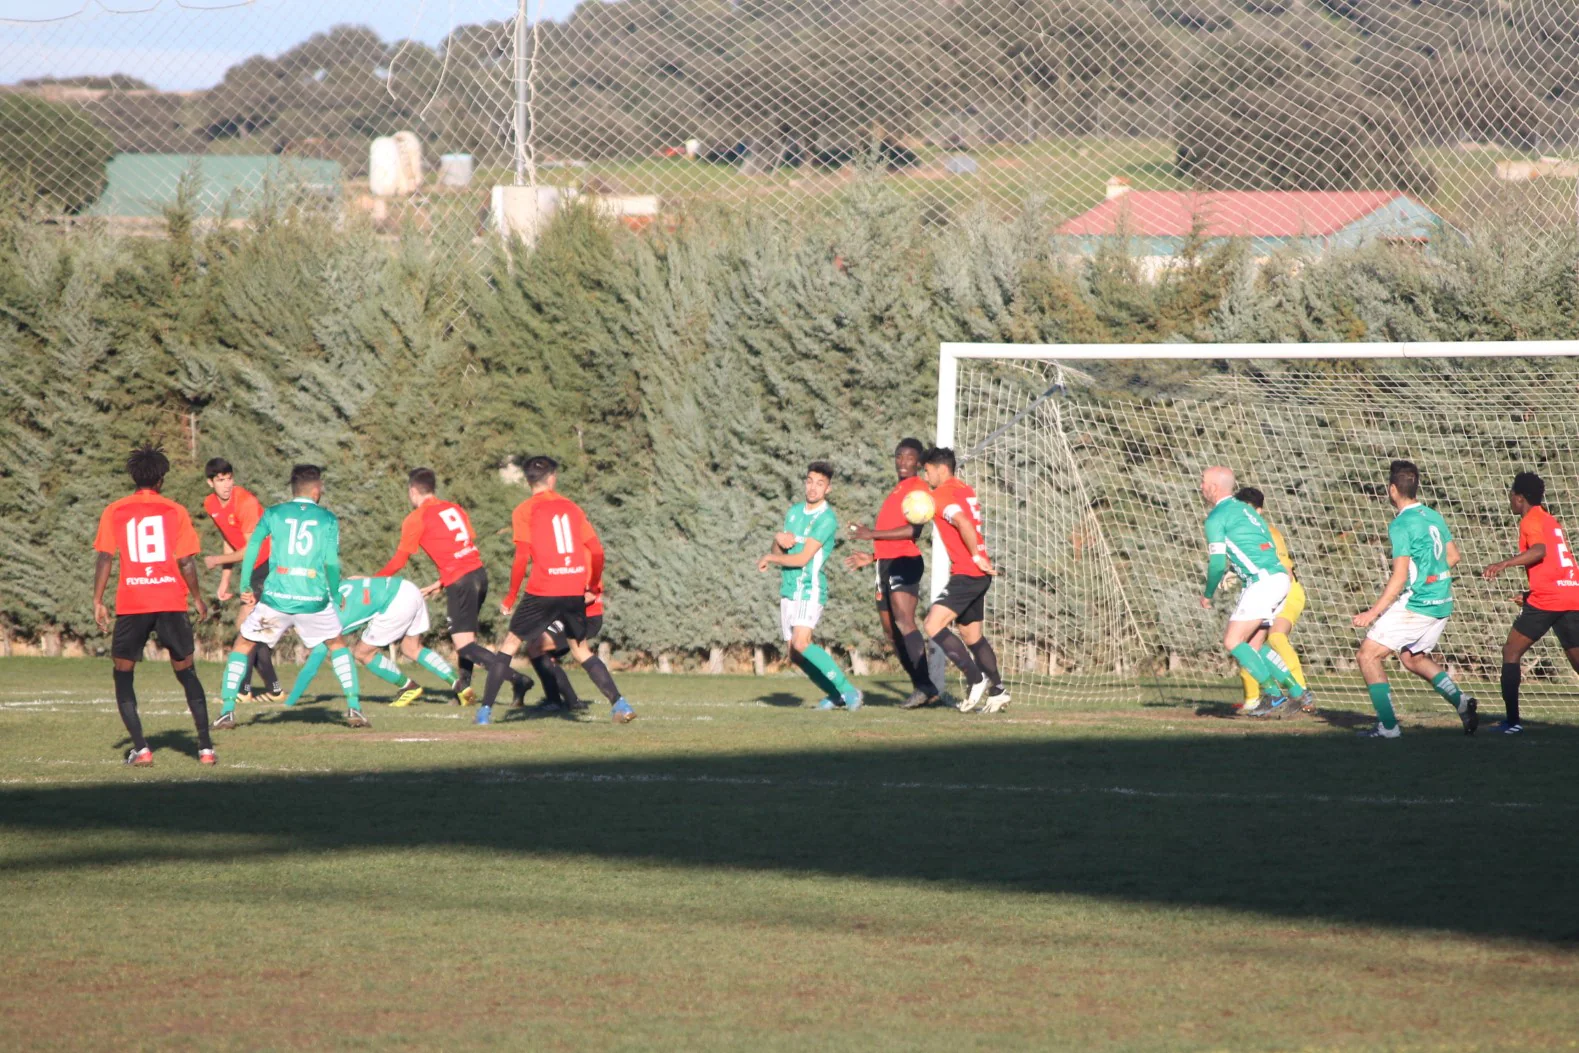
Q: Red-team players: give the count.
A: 8